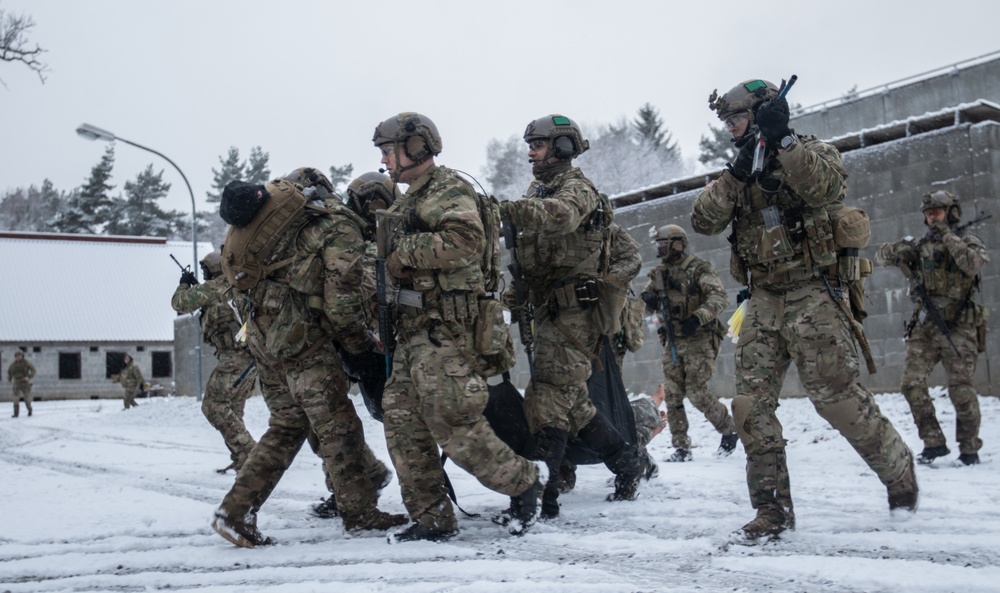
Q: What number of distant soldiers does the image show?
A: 2